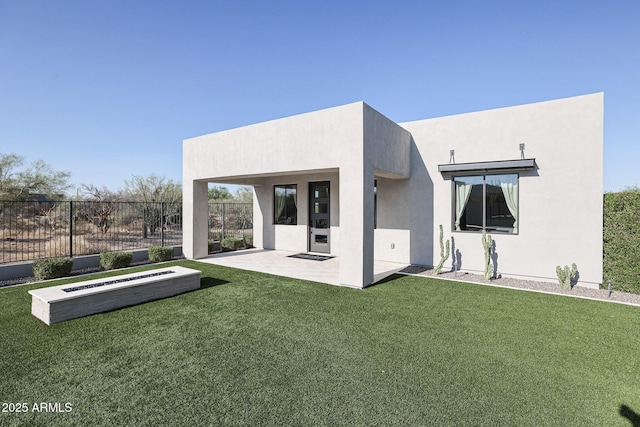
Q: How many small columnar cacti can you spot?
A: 3